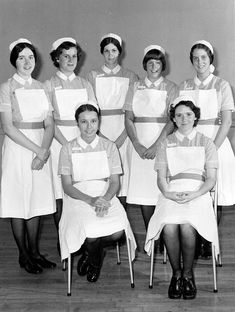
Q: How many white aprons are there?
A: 7